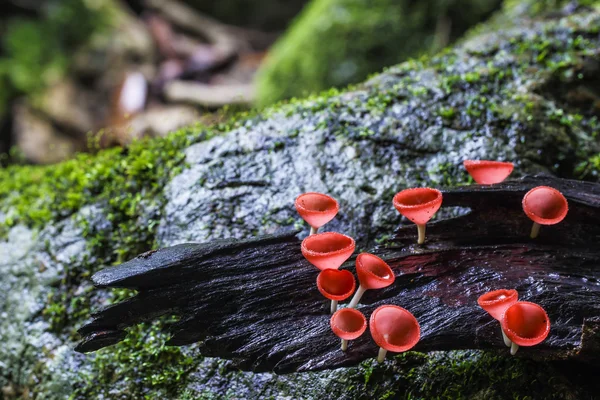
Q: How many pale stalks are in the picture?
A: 9